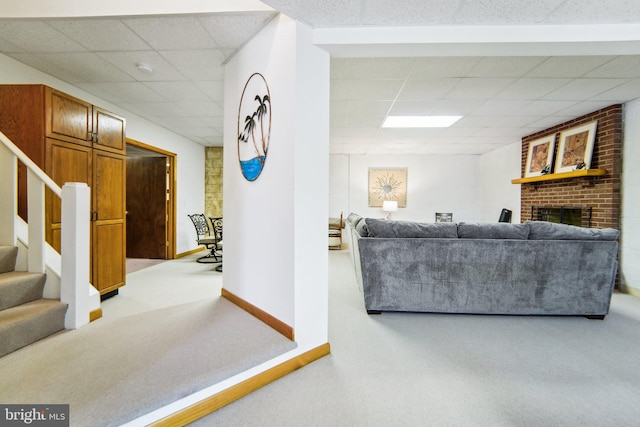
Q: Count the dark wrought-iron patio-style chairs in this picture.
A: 2